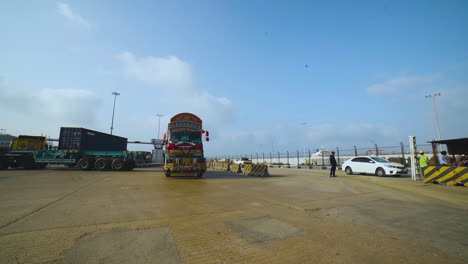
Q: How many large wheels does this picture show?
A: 3